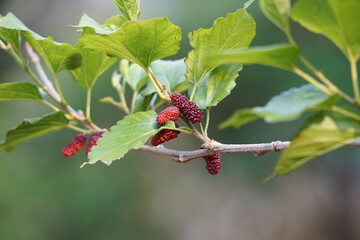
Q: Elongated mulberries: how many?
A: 6